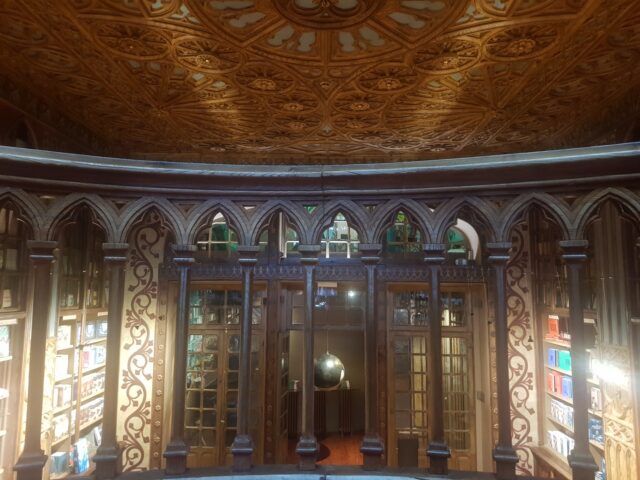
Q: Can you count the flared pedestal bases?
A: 9